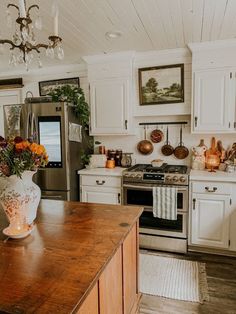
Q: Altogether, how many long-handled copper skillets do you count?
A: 3